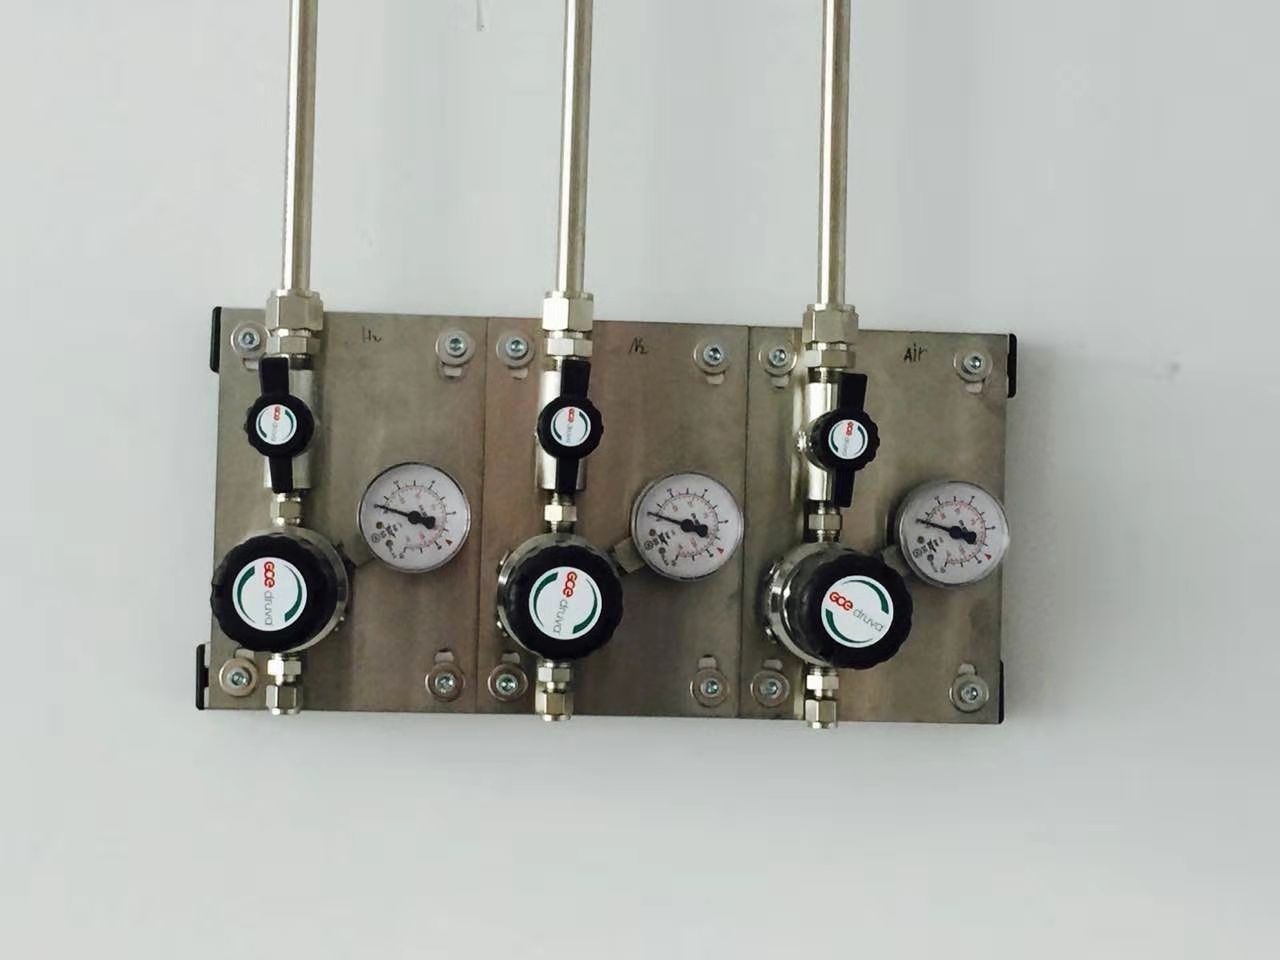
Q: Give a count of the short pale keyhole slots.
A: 12